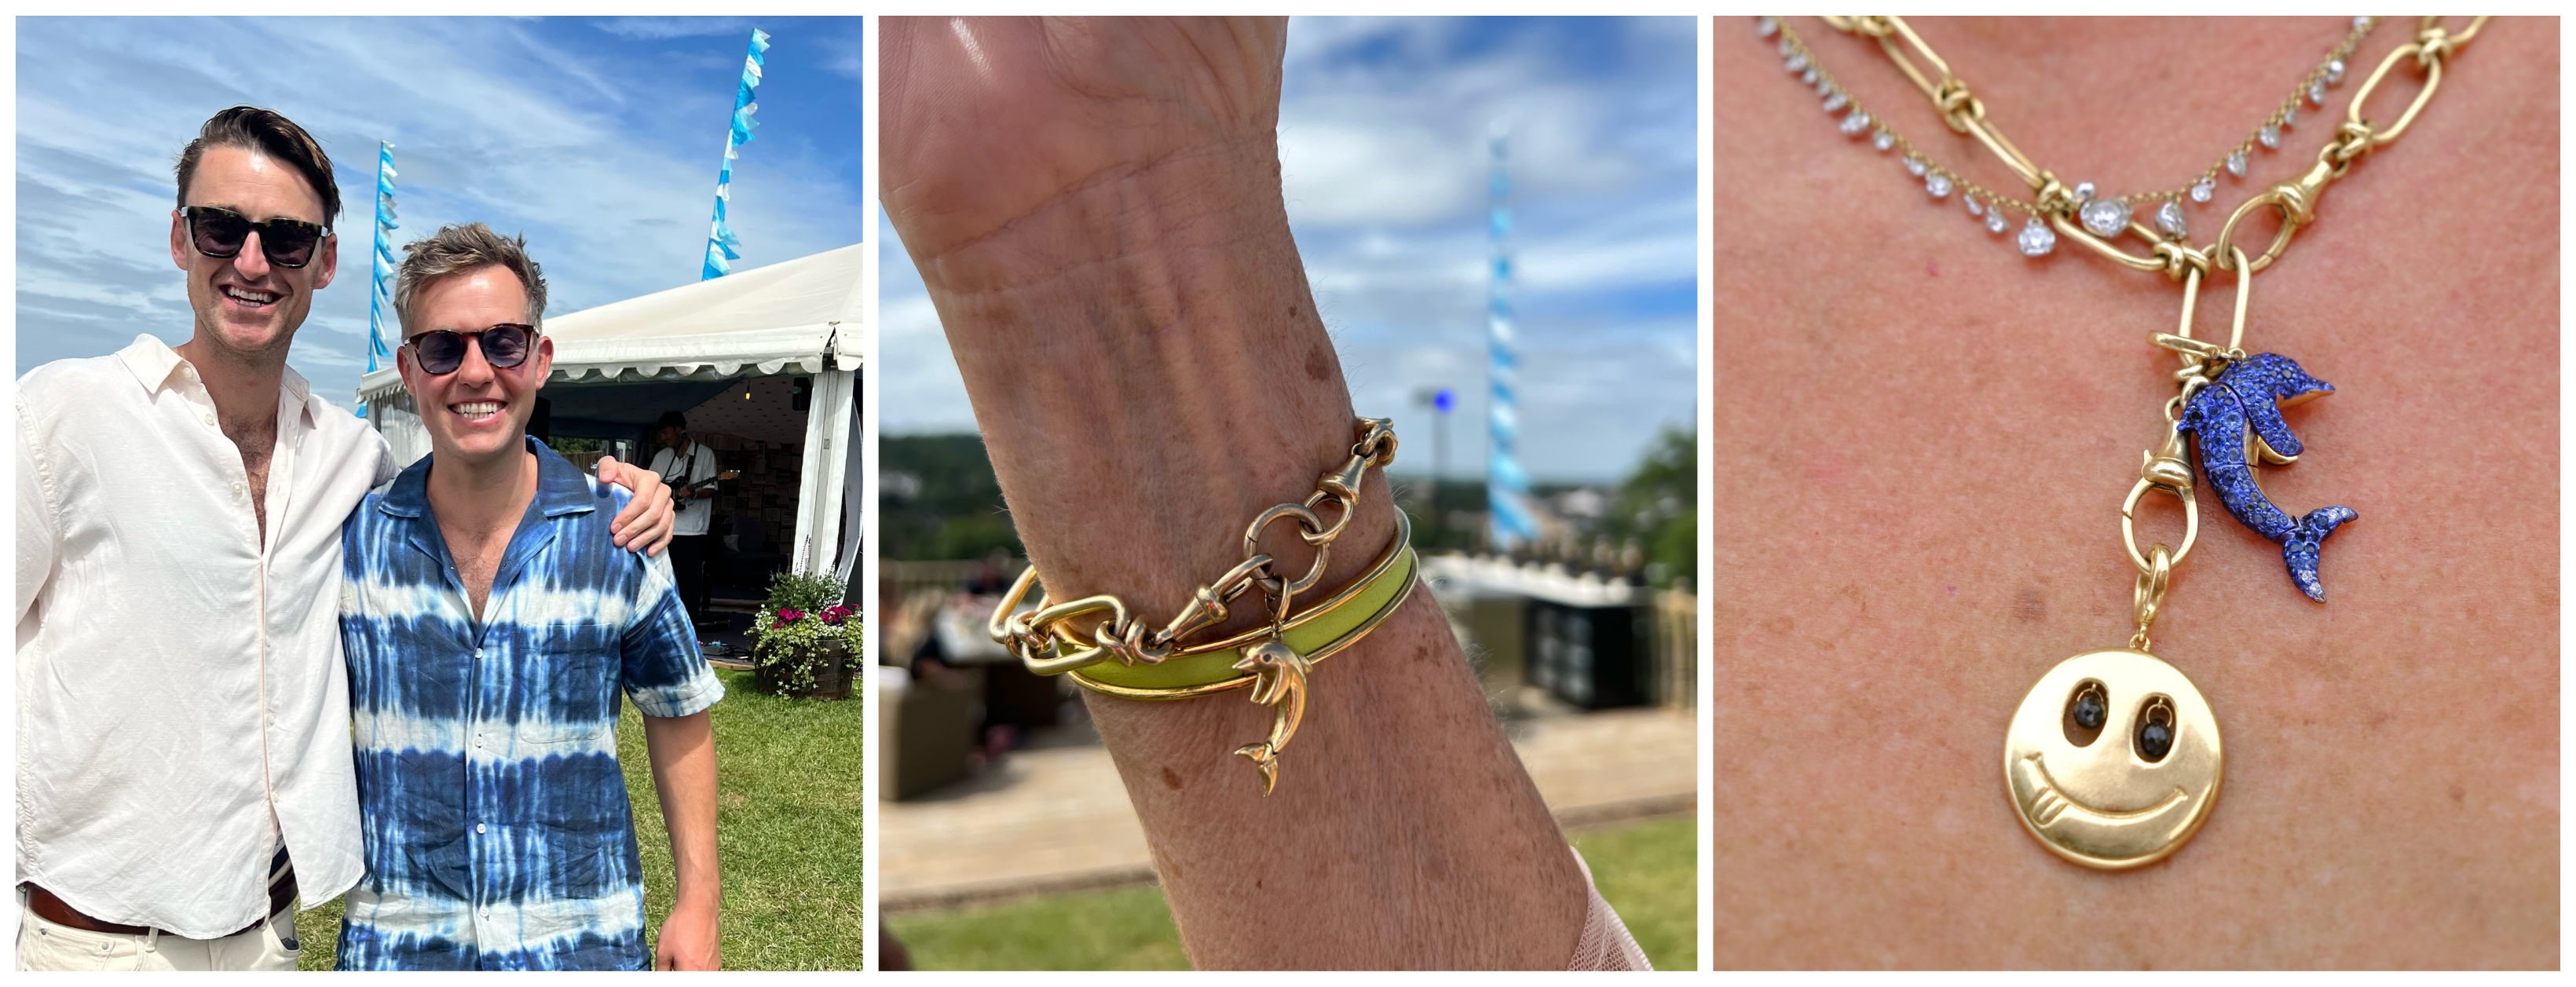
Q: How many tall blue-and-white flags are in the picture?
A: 3